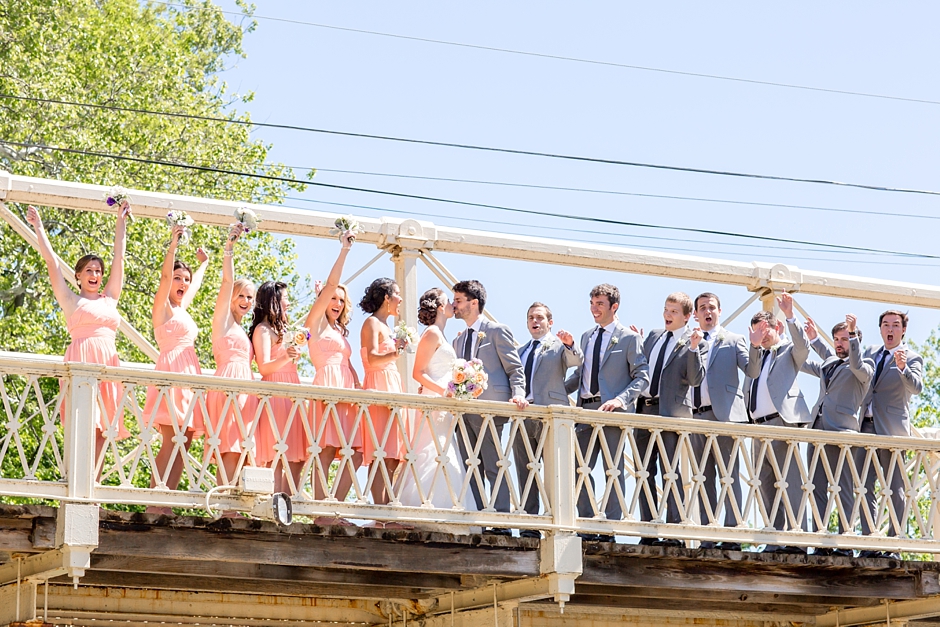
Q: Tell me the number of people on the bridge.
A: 15